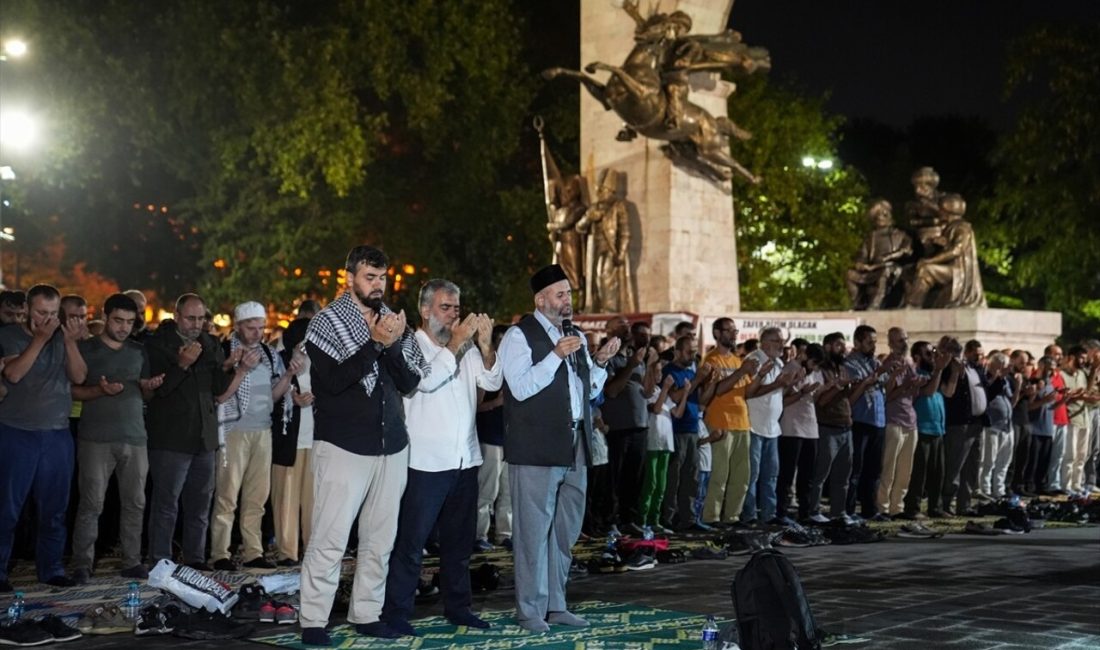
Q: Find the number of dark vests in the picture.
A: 1